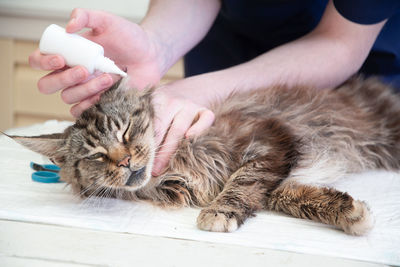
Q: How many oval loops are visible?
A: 2